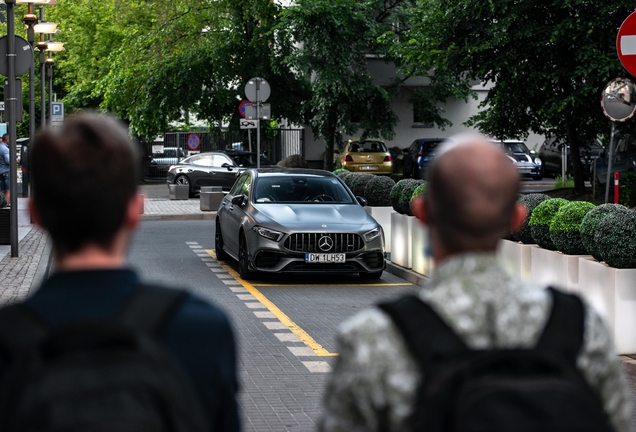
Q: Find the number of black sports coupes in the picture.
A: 1